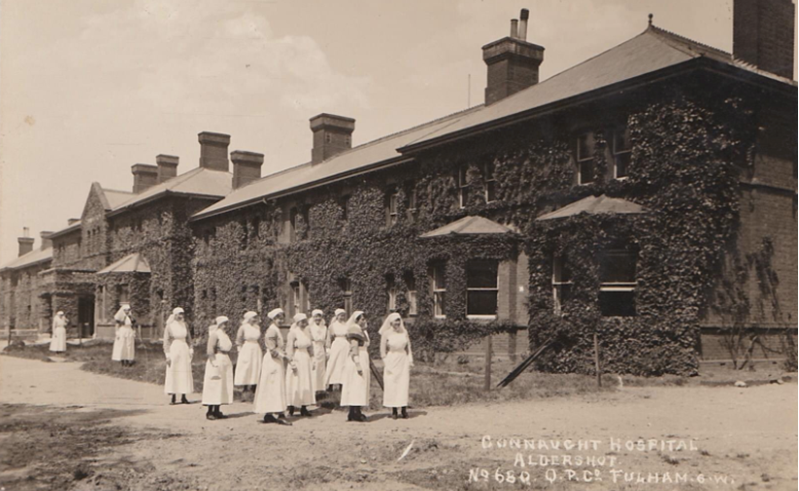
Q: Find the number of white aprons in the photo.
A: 11